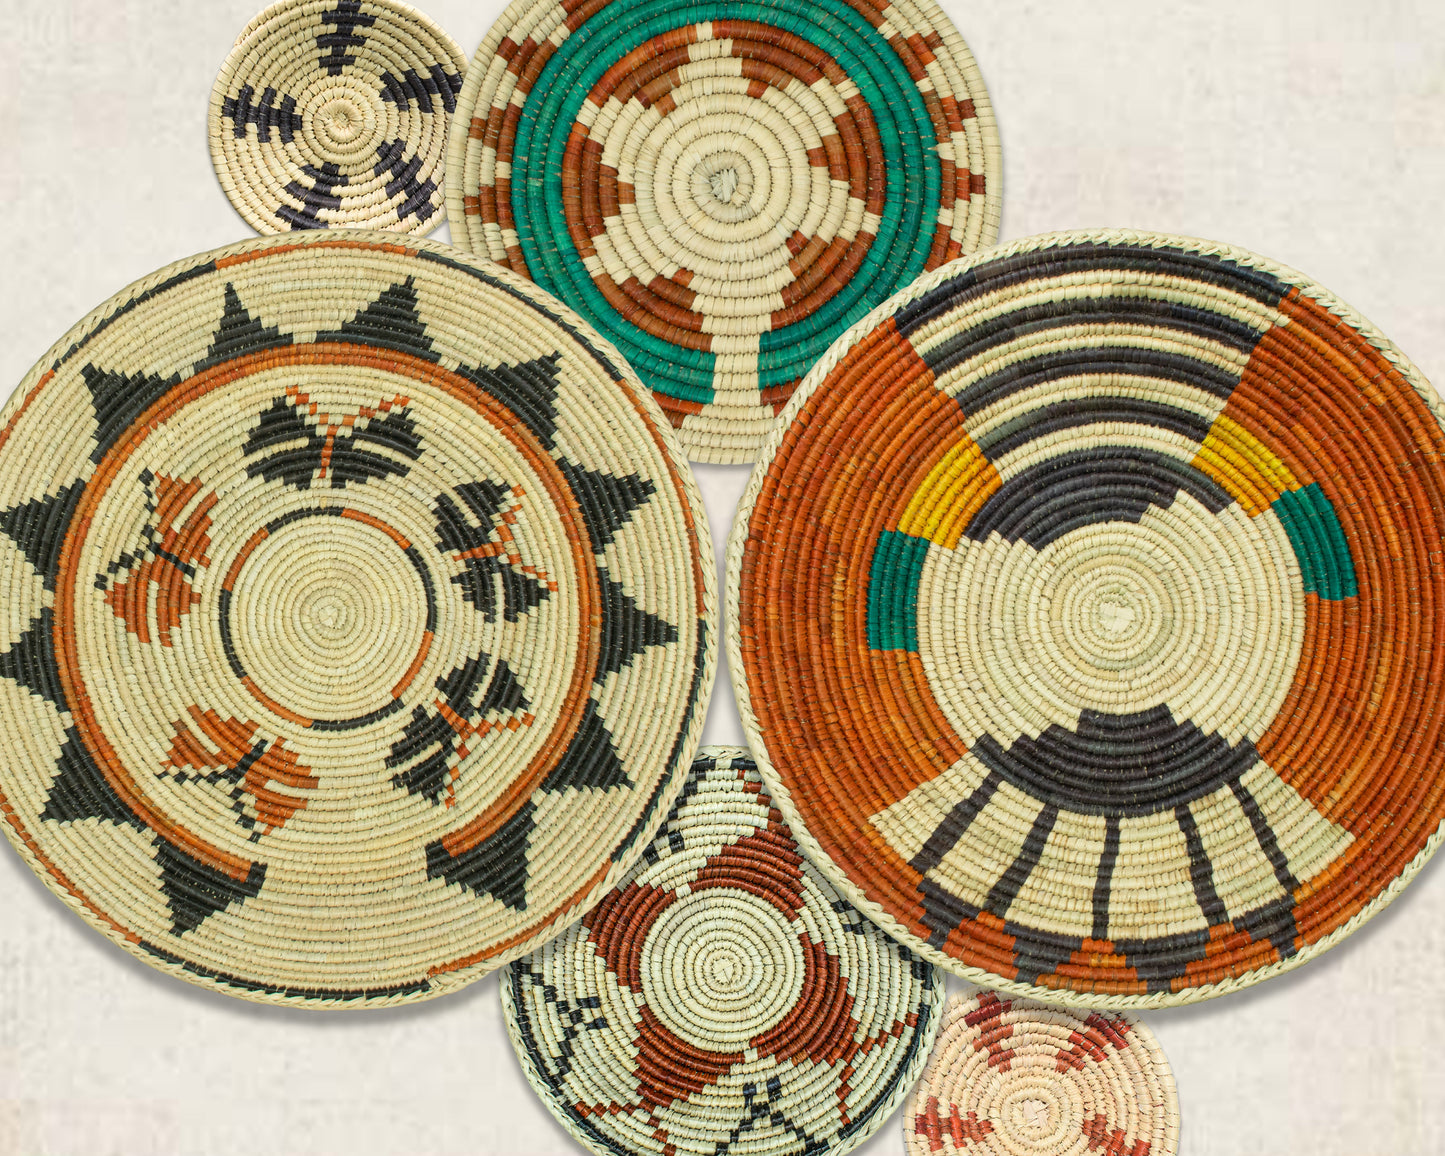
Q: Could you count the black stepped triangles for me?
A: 12